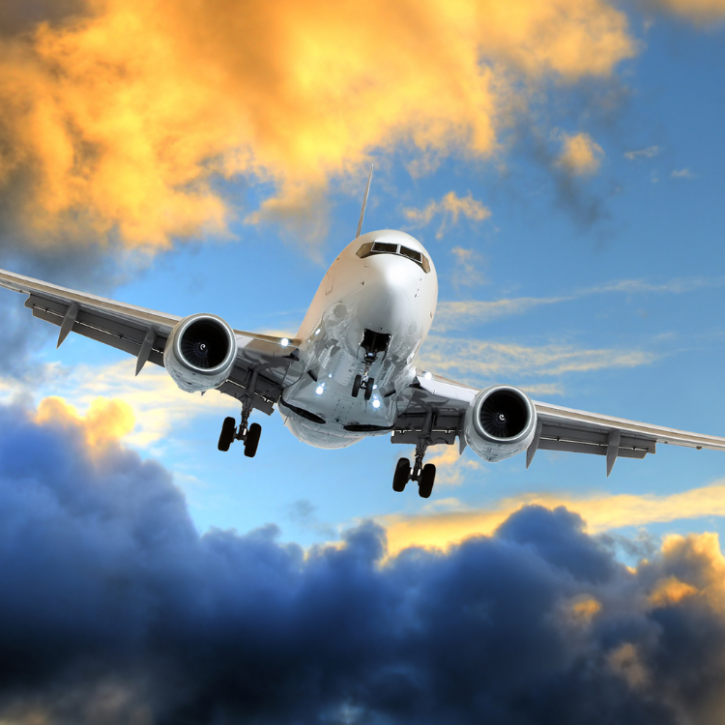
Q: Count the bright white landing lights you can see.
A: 4